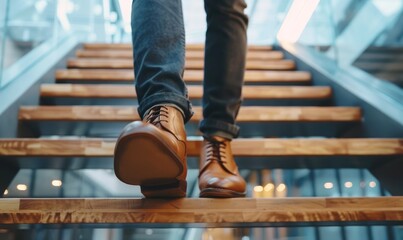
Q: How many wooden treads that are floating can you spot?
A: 8